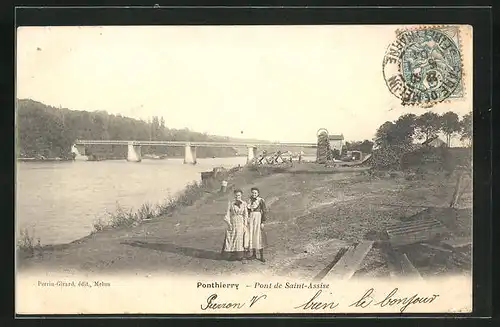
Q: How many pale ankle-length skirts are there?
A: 2